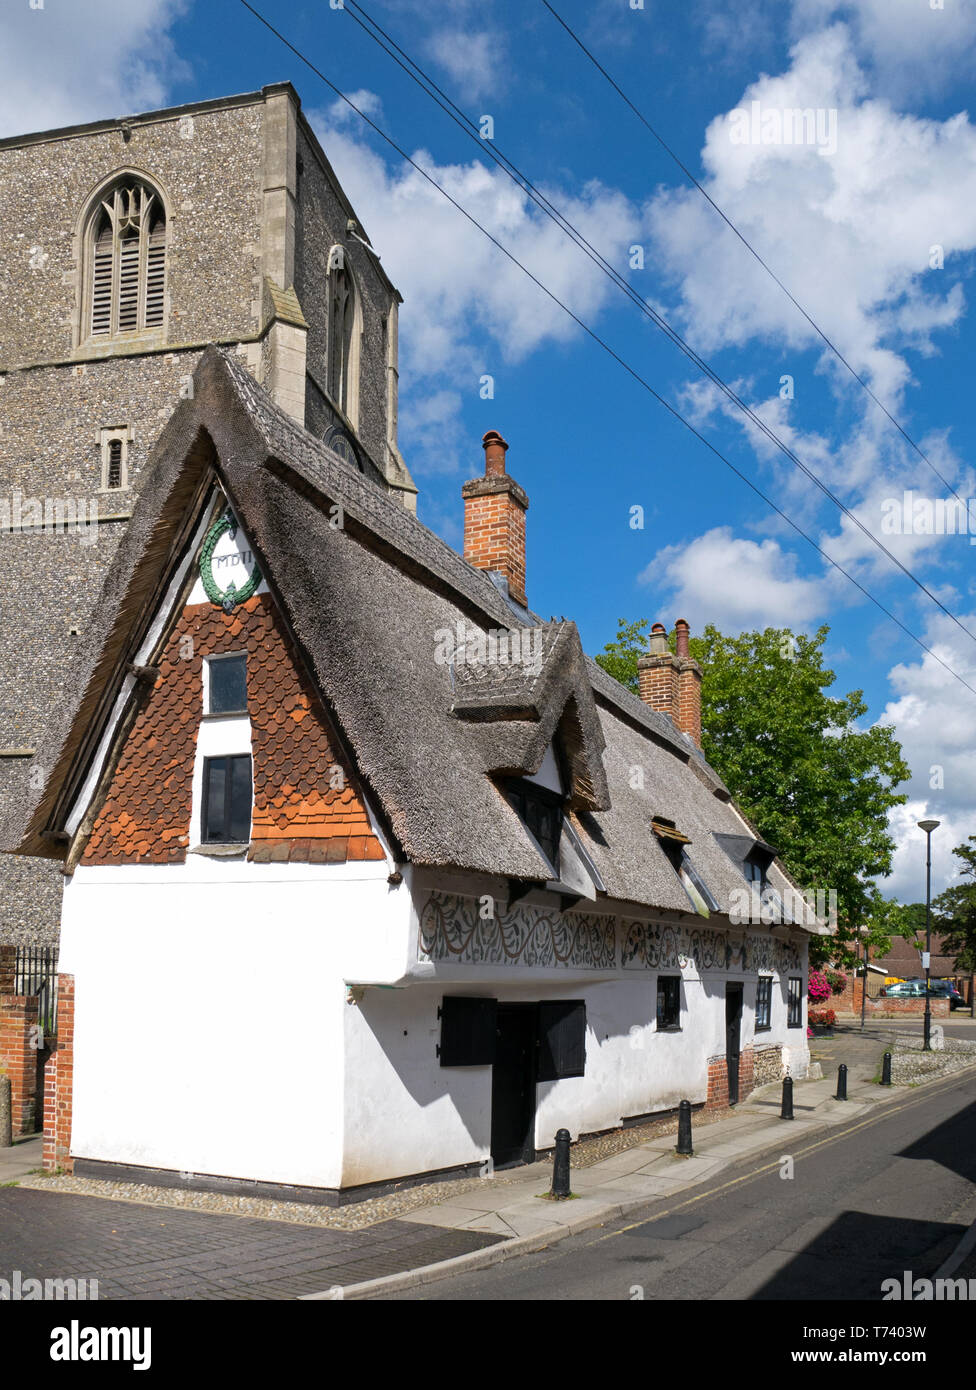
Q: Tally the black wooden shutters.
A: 2